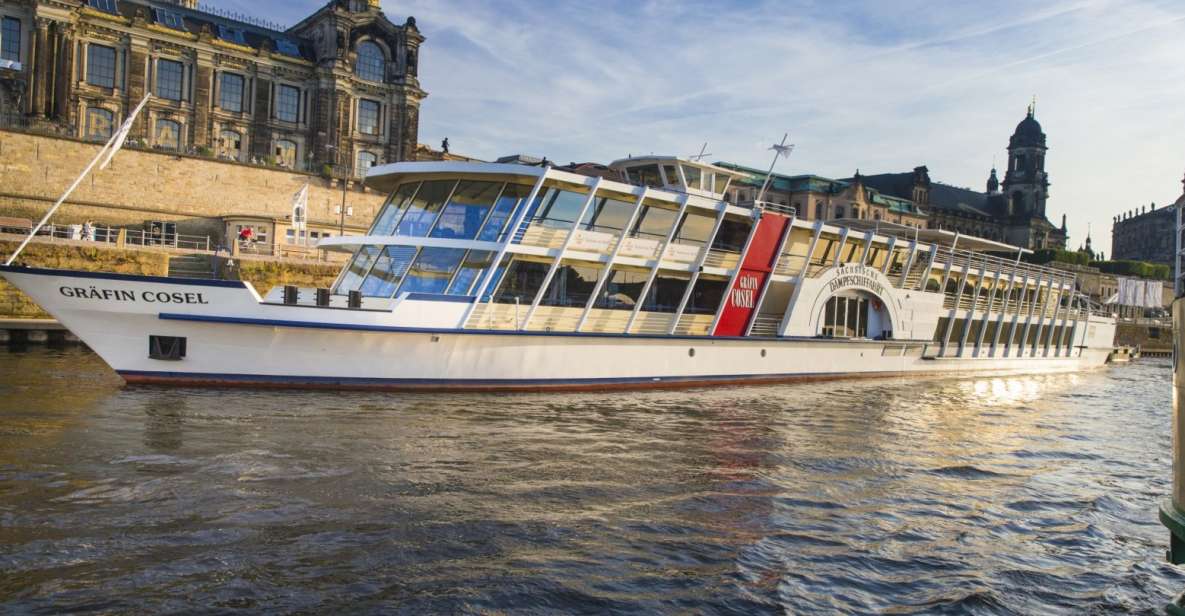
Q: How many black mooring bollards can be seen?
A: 3